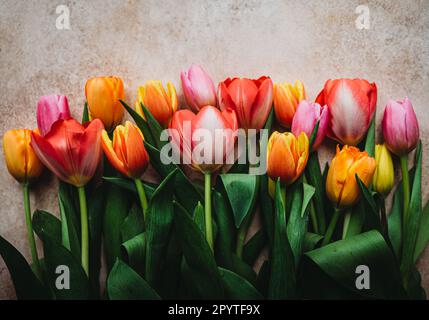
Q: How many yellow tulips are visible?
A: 1